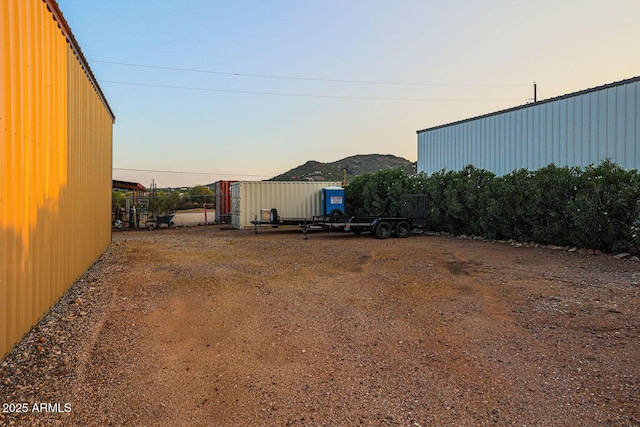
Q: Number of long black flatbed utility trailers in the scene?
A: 2